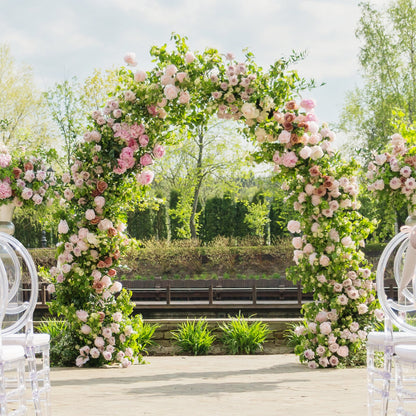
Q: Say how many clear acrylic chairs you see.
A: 4